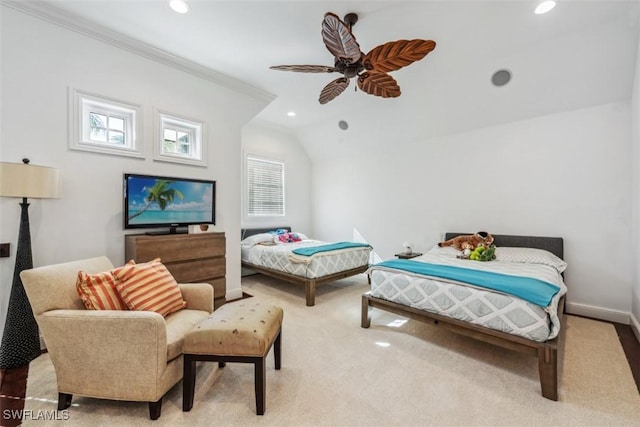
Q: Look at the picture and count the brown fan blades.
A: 5